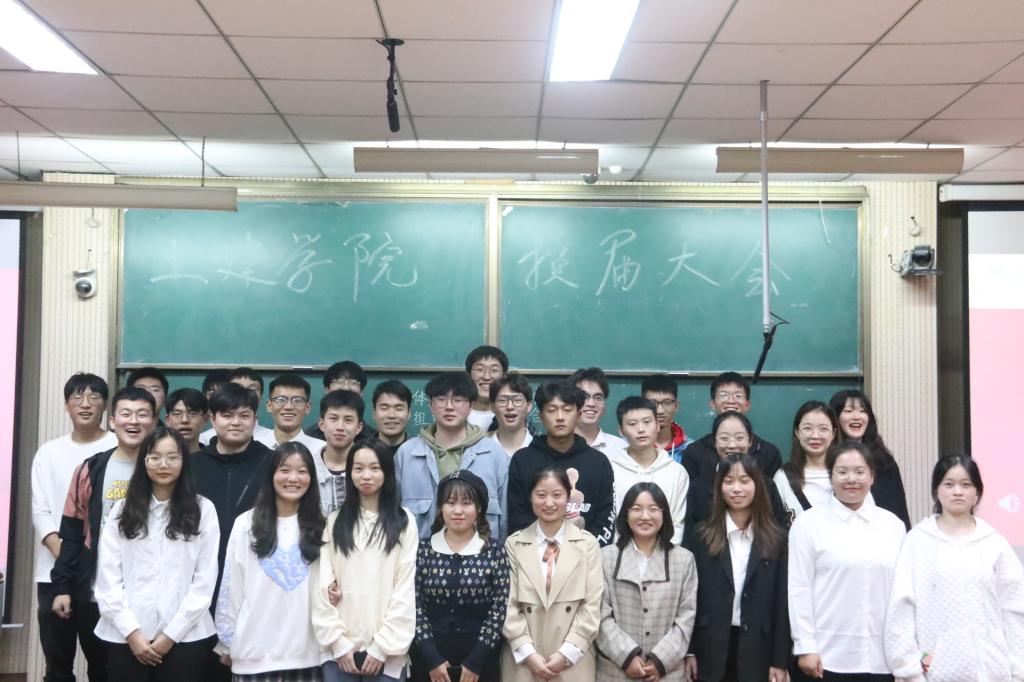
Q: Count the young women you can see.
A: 12